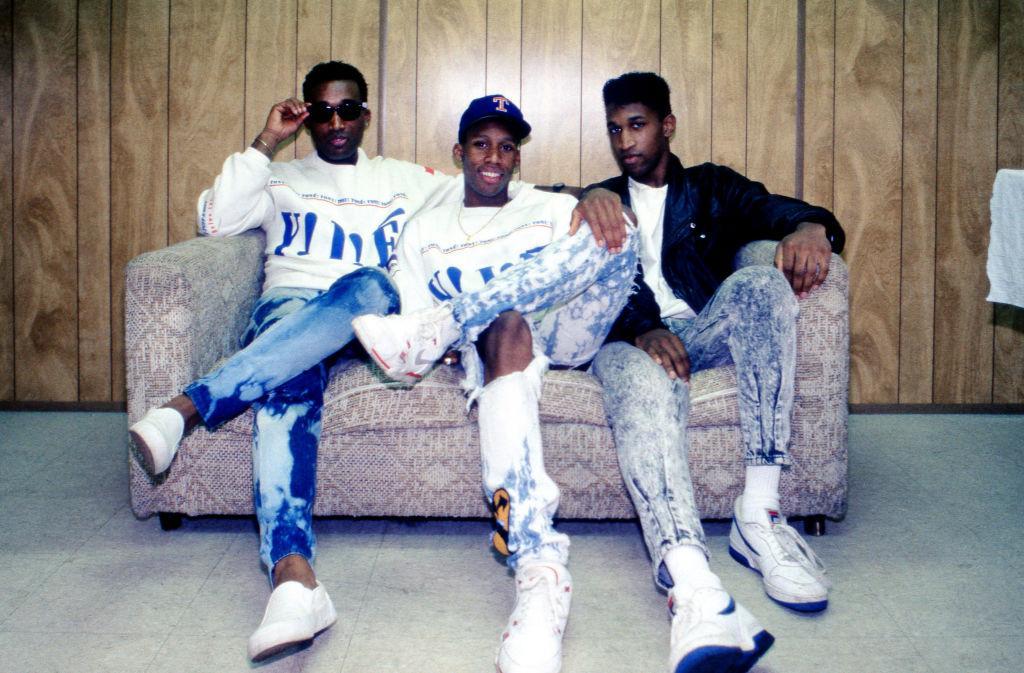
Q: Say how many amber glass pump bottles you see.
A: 0